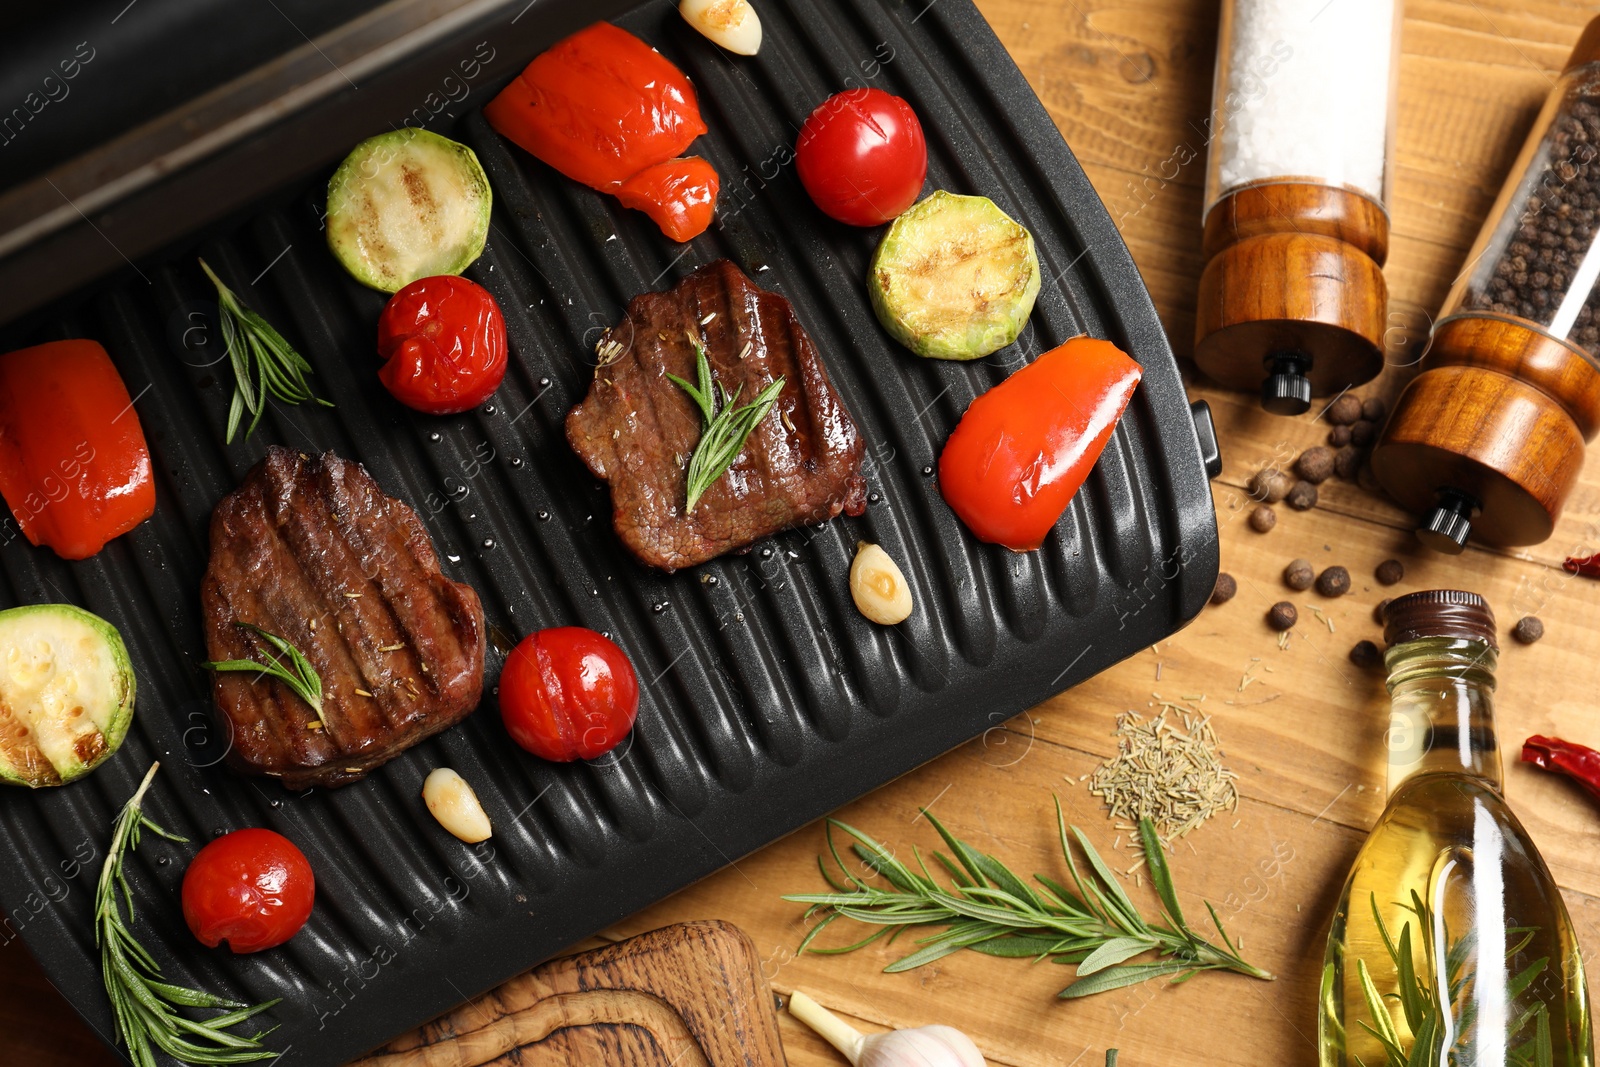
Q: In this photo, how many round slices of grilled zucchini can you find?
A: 3